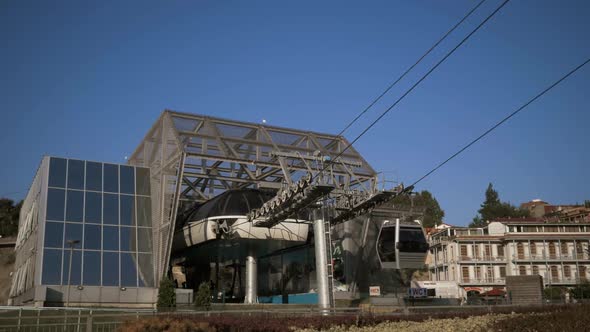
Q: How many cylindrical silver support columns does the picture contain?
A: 2